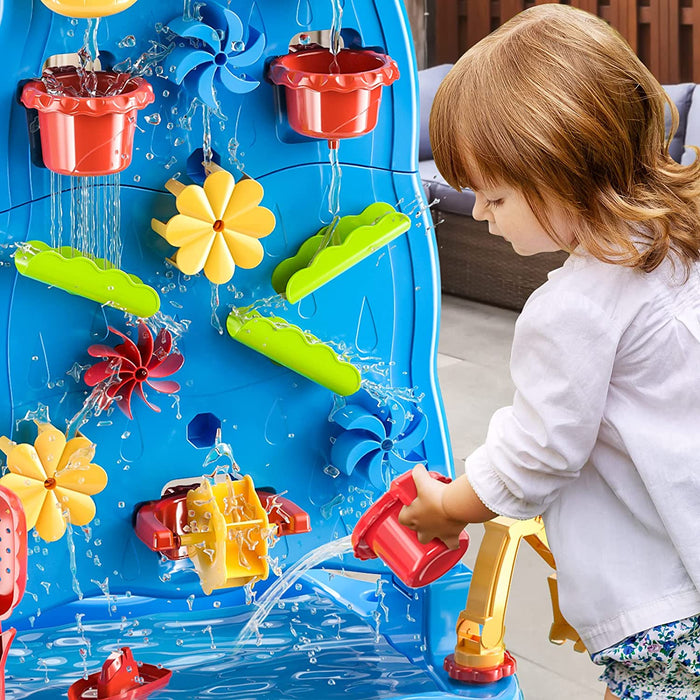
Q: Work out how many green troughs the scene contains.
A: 3